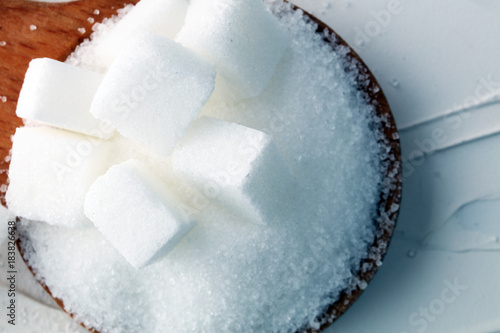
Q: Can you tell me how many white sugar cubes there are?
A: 7